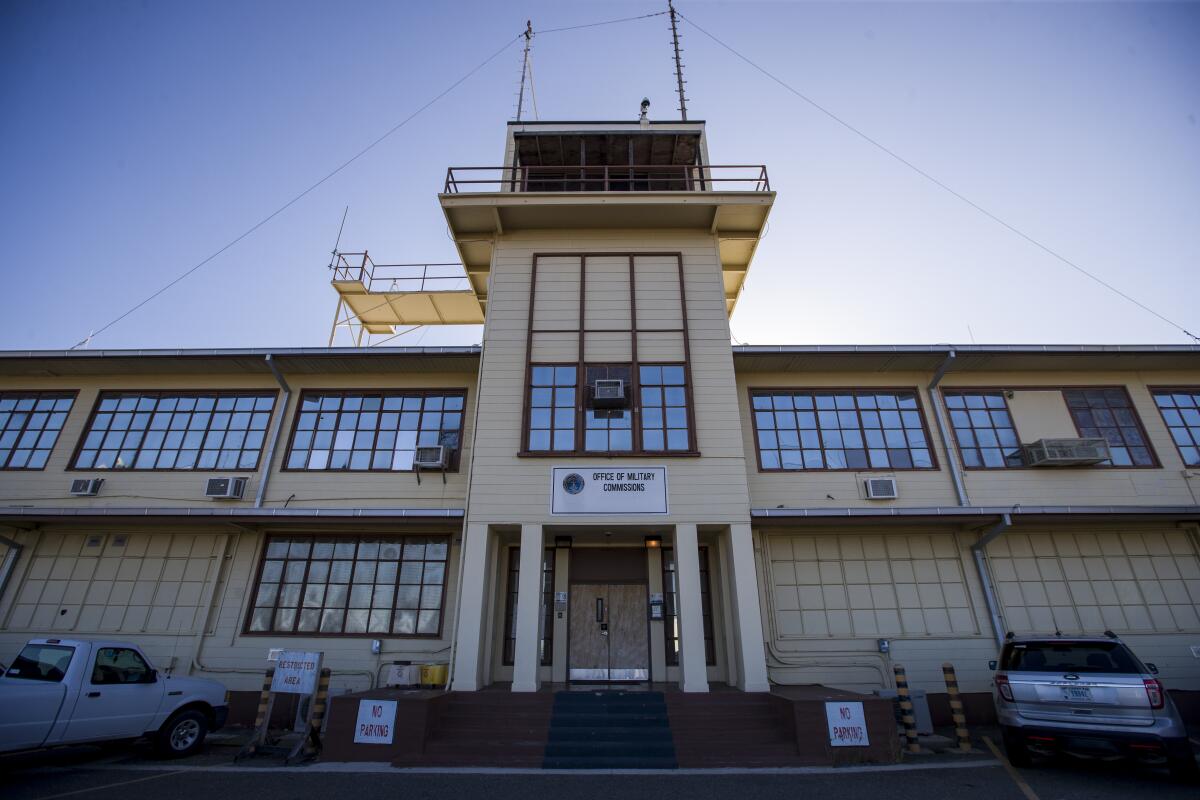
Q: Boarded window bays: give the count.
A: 3